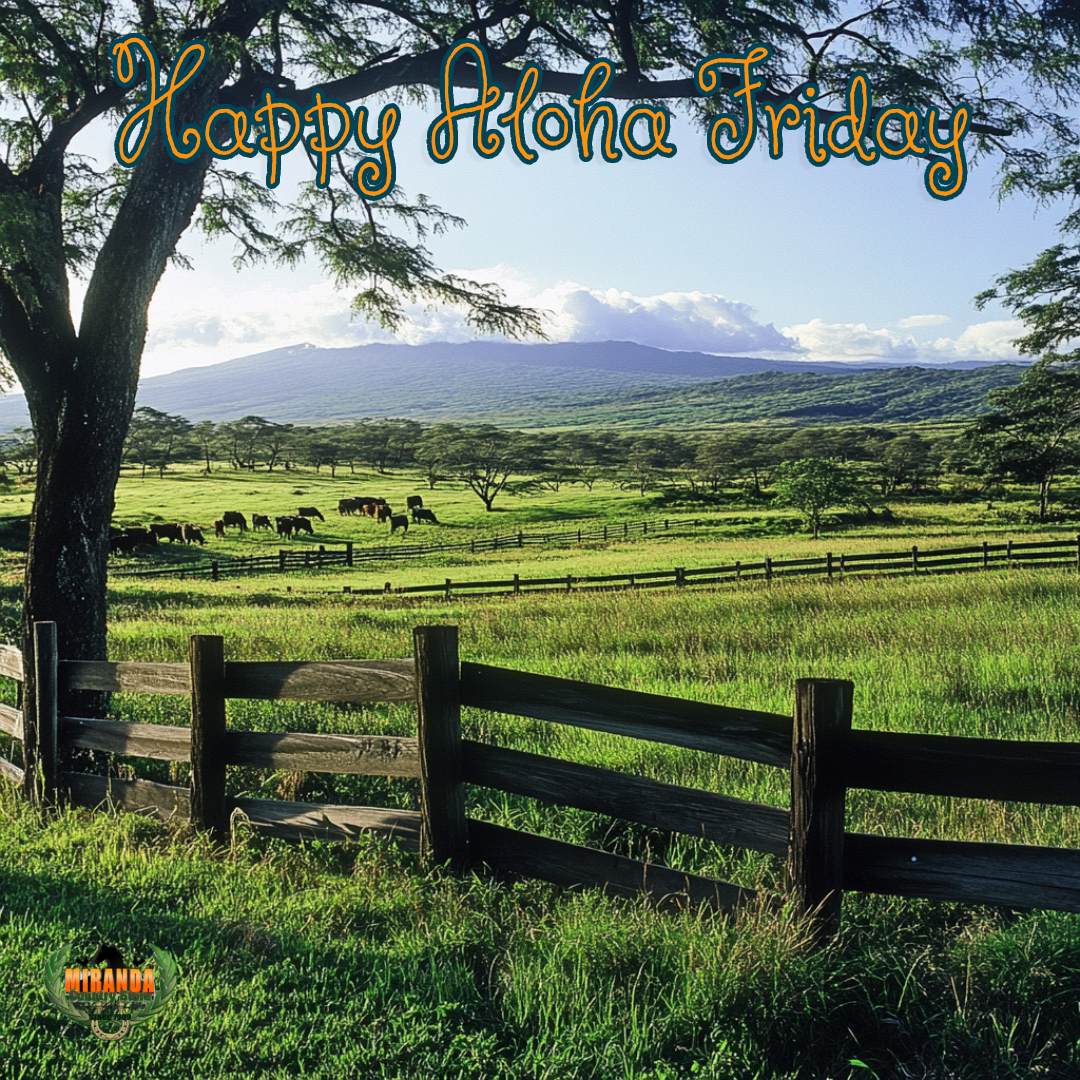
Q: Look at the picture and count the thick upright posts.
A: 4